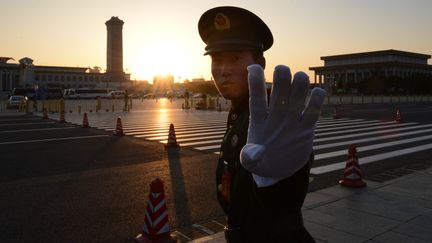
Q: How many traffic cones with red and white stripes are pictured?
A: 9